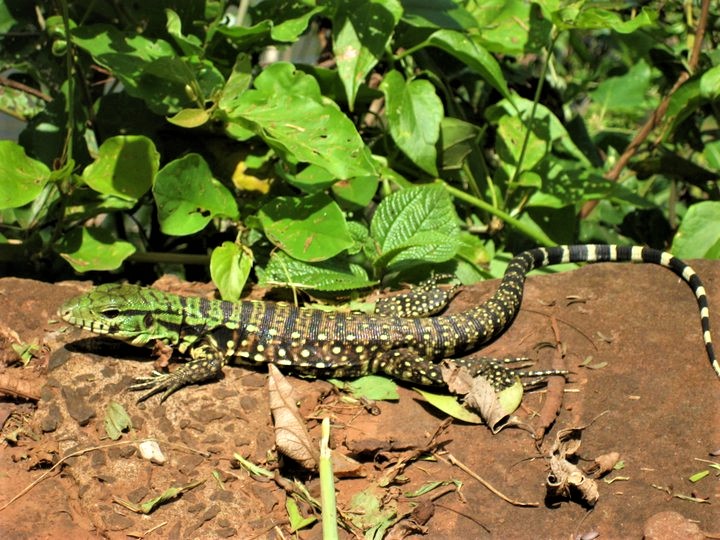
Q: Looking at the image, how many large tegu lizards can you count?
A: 1